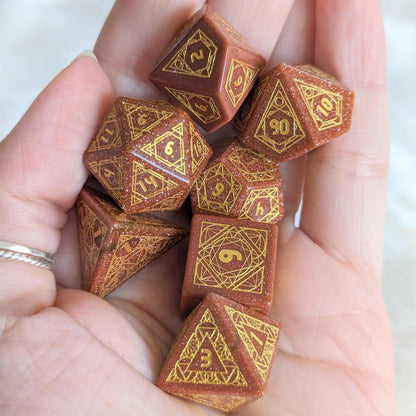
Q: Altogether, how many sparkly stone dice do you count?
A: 7